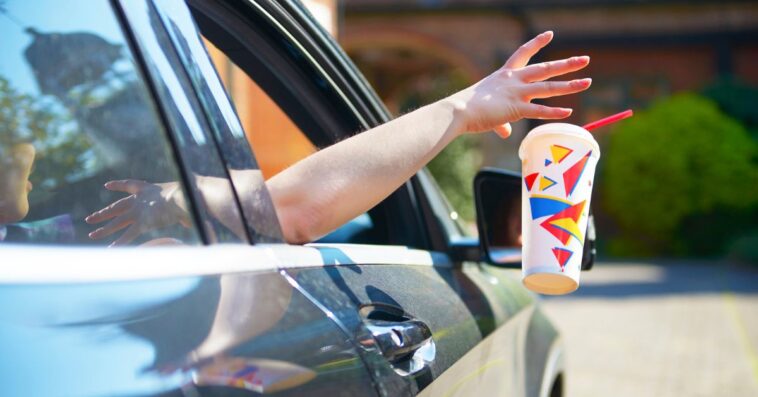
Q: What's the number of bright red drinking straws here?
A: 1